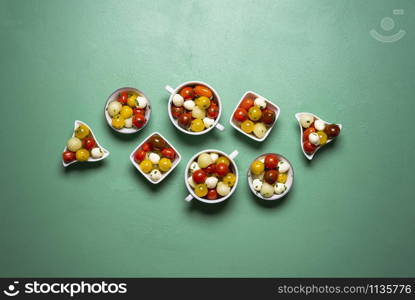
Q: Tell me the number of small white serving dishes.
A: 8